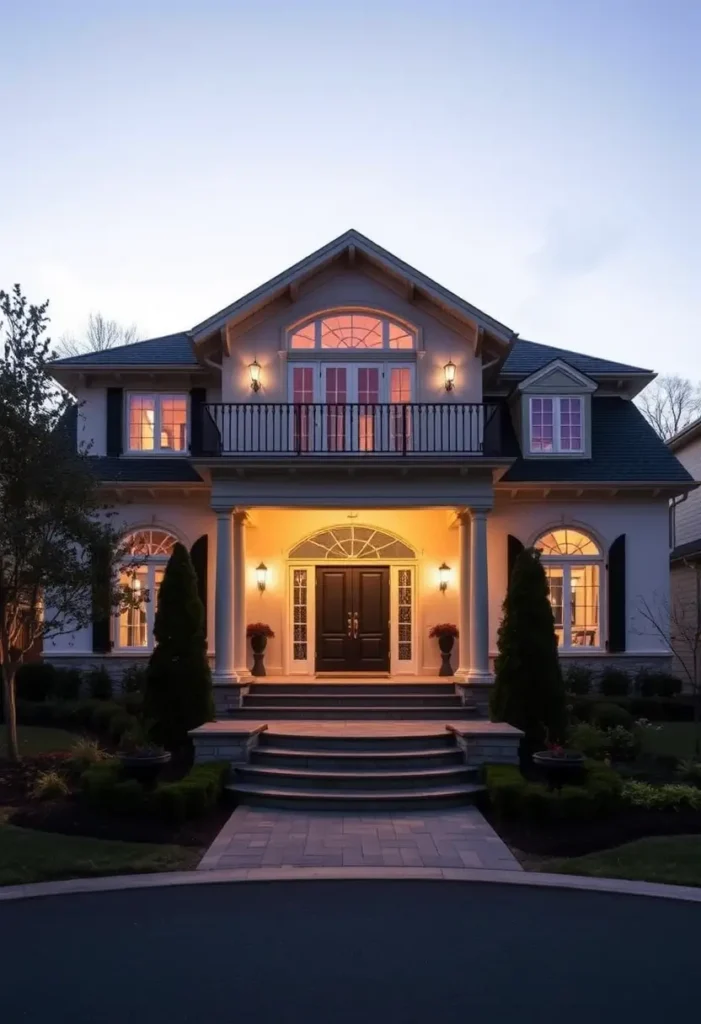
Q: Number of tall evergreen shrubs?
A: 2